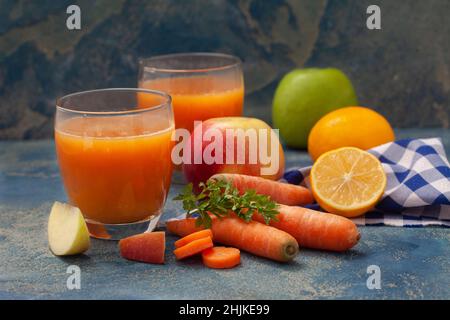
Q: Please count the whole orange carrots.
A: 3